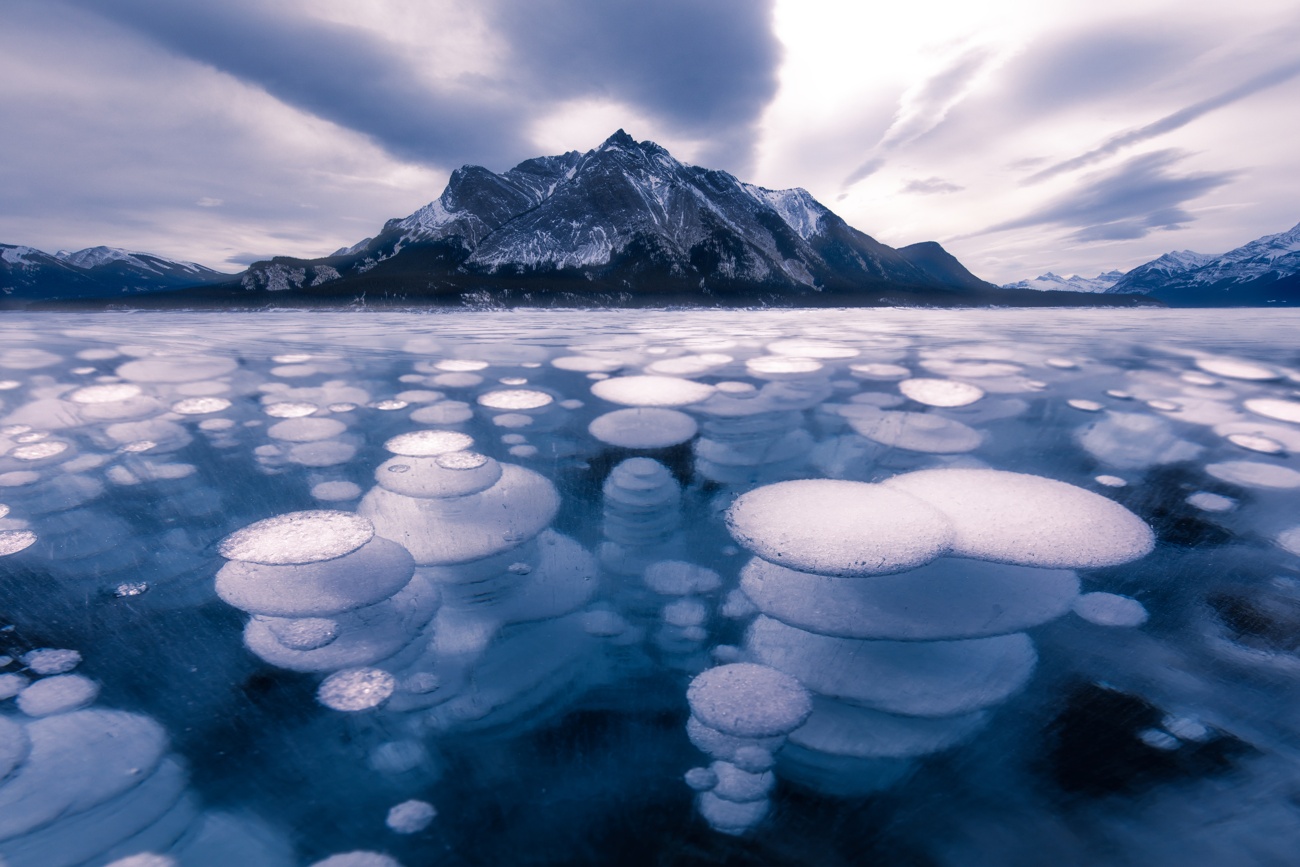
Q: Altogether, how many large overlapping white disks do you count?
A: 2